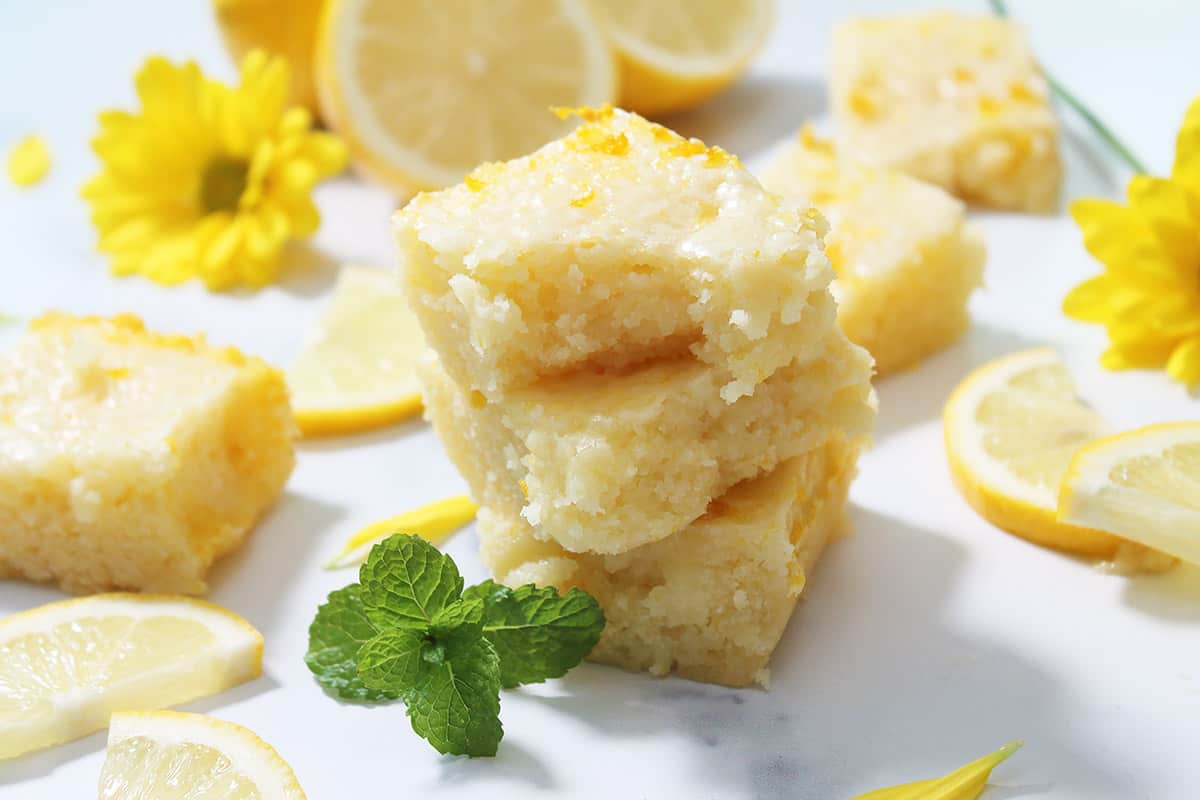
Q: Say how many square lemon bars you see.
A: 6